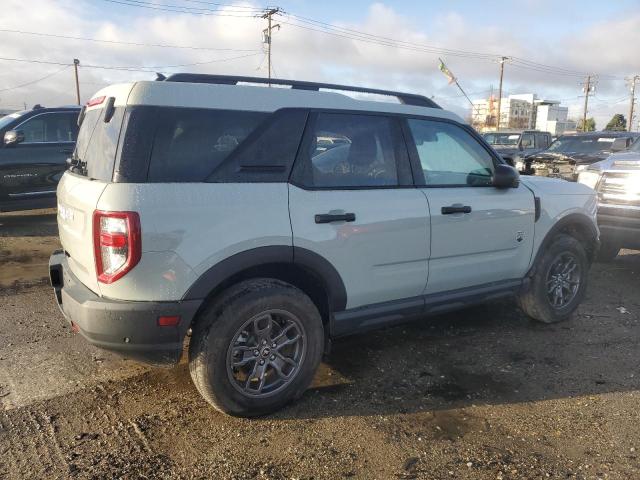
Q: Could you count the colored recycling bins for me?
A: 0